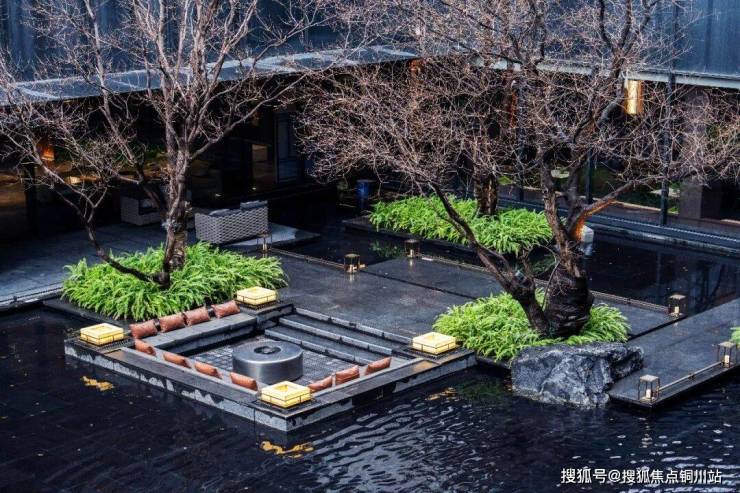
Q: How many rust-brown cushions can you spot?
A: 11